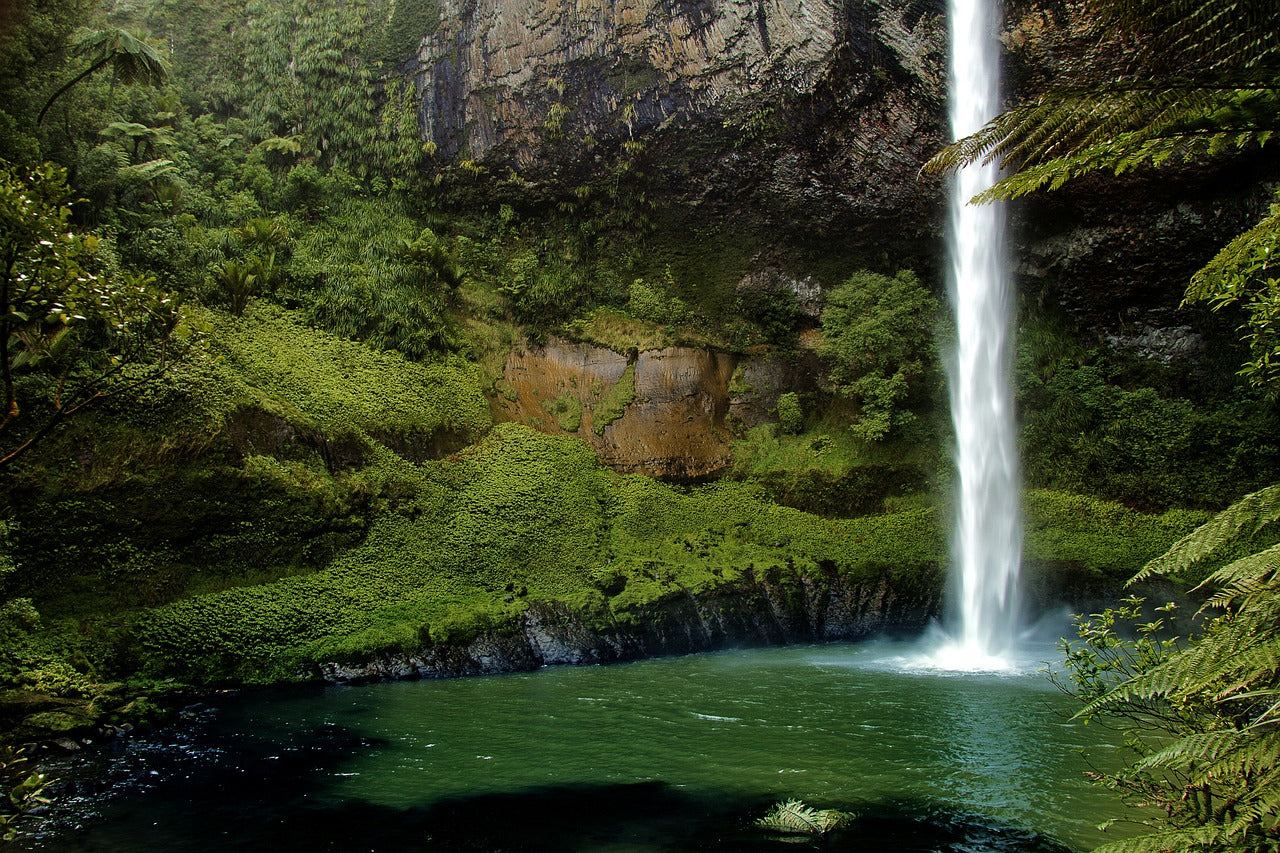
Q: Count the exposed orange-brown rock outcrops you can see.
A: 1